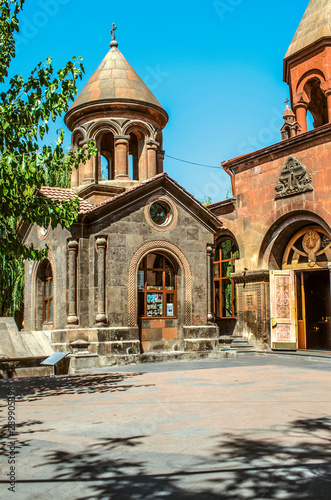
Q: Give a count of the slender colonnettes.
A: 3